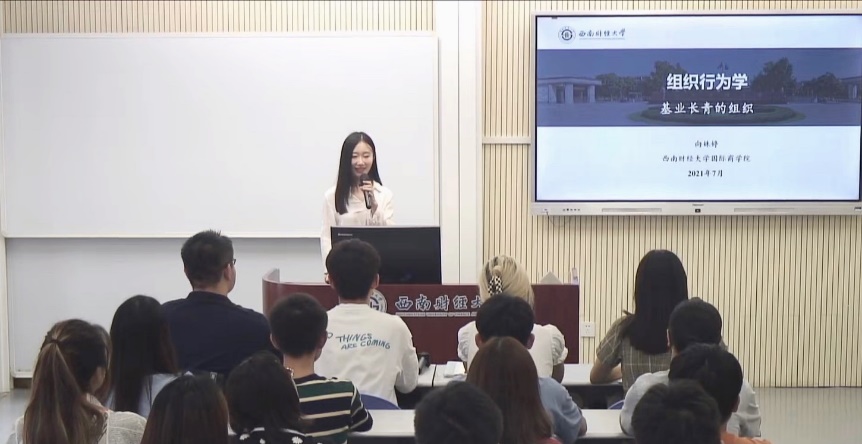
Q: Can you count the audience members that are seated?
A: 15